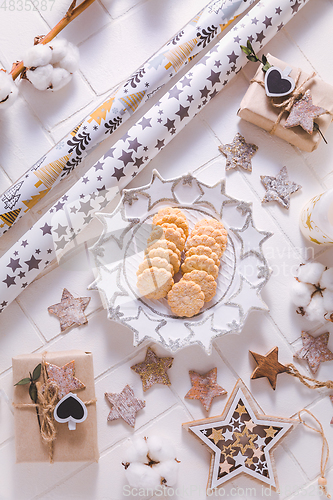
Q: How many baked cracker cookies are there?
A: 15